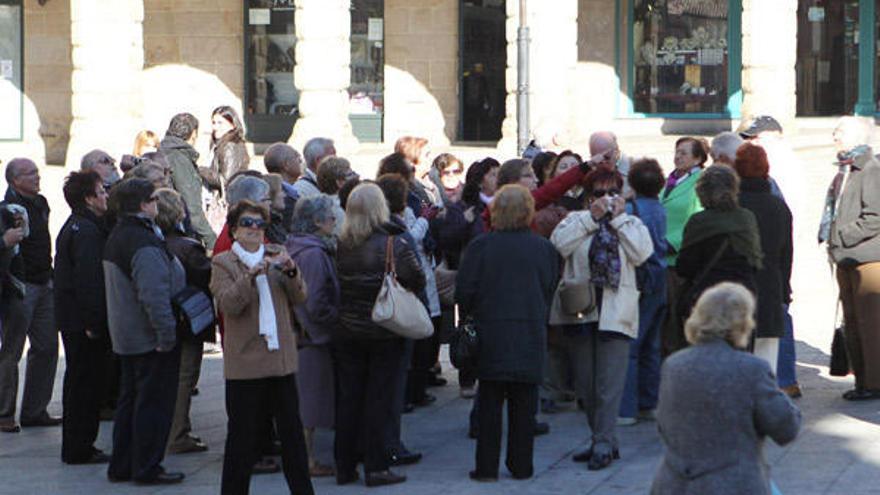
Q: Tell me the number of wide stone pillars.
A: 4